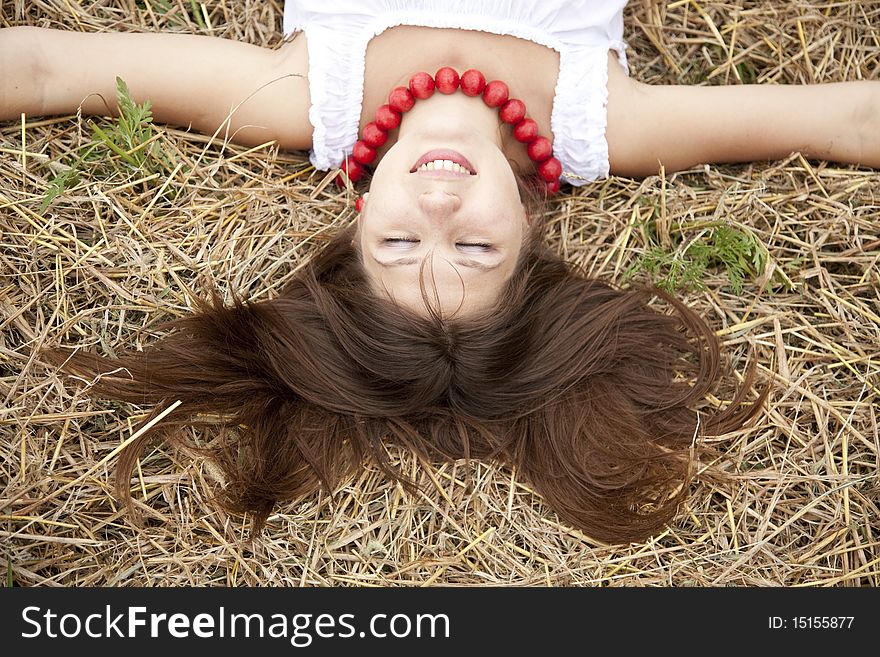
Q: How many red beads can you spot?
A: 15